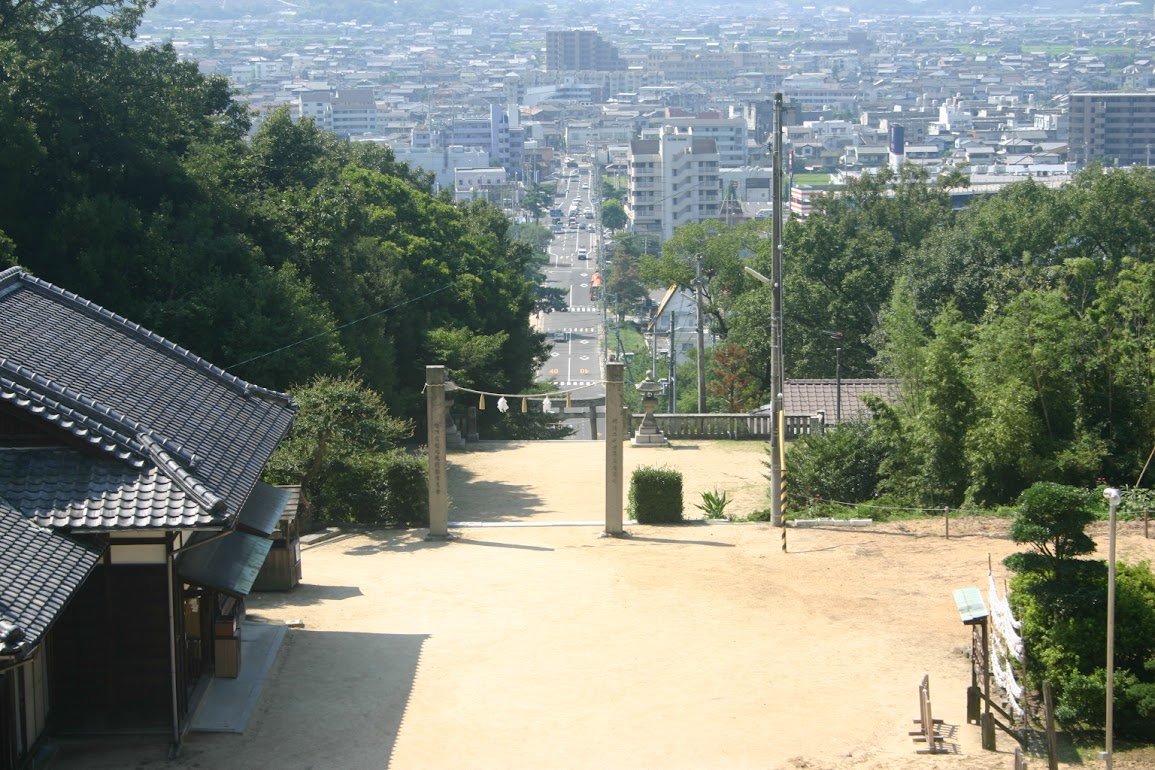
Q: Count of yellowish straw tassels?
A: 3